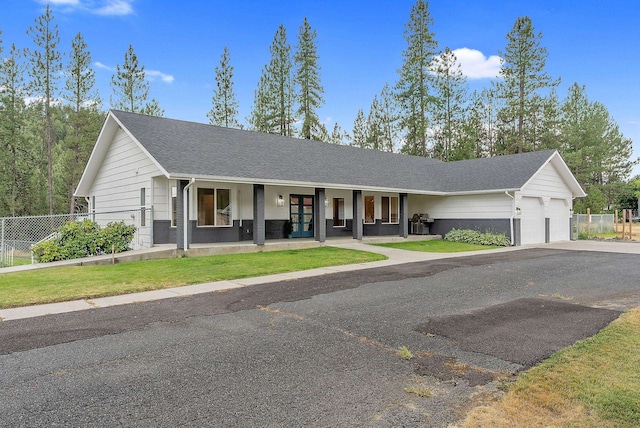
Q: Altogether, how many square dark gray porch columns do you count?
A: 5